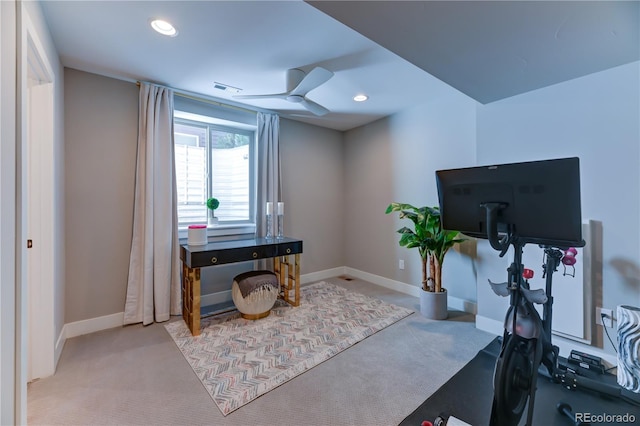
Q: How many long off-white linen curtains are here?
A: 2